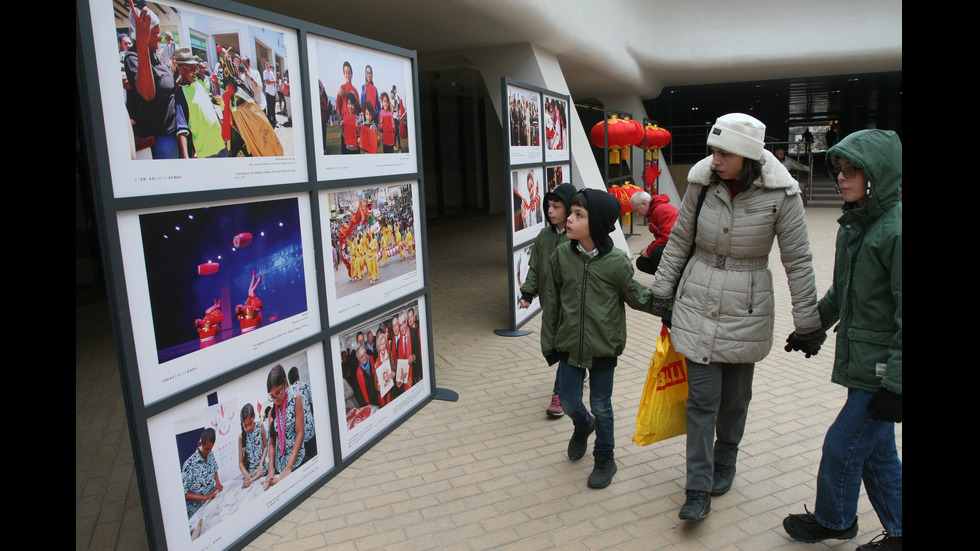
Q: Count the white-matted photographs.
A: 11